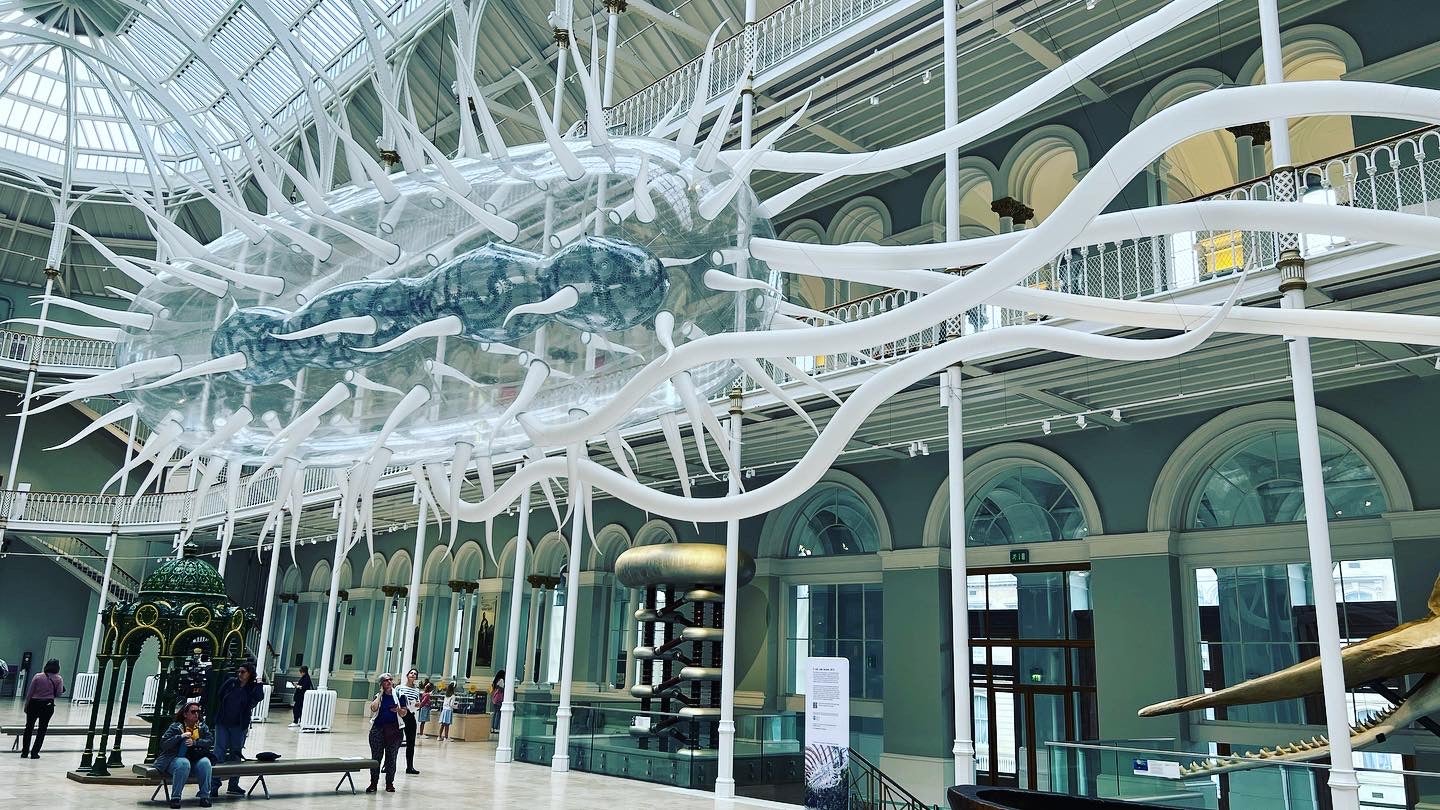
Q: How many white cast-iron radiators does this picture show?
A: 4